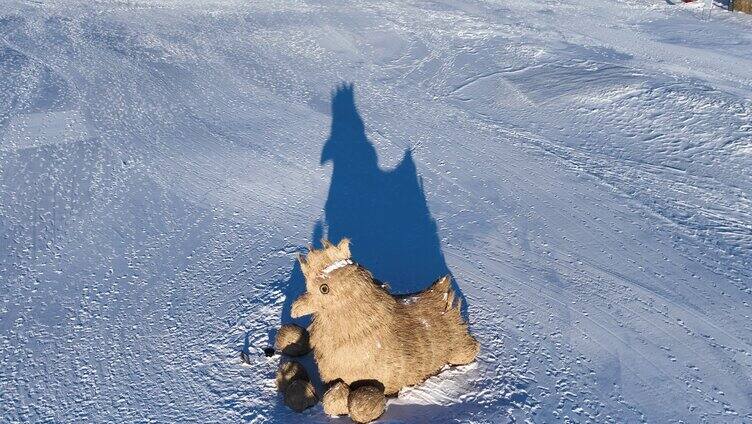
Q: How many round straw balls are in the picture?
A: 5